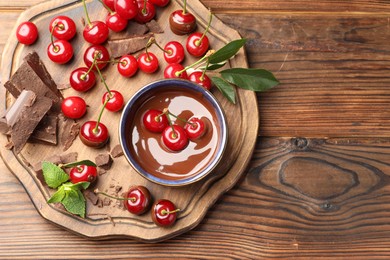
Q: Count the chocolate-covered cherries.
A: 4